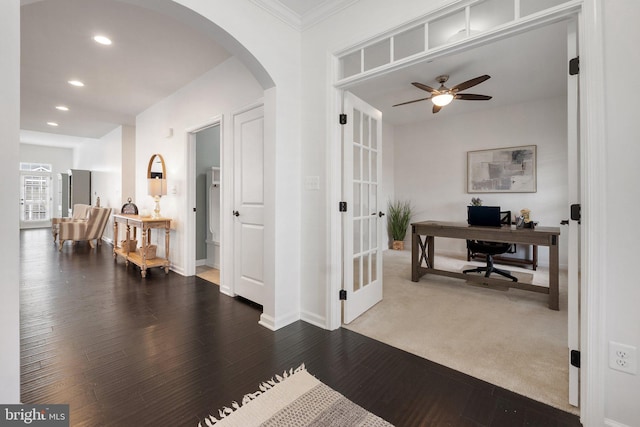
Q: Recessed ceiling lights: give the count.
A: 4